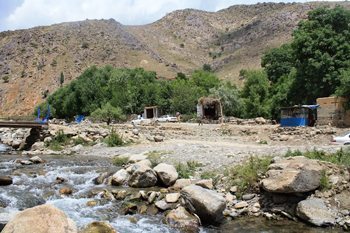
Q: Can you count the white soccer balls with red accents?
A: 0